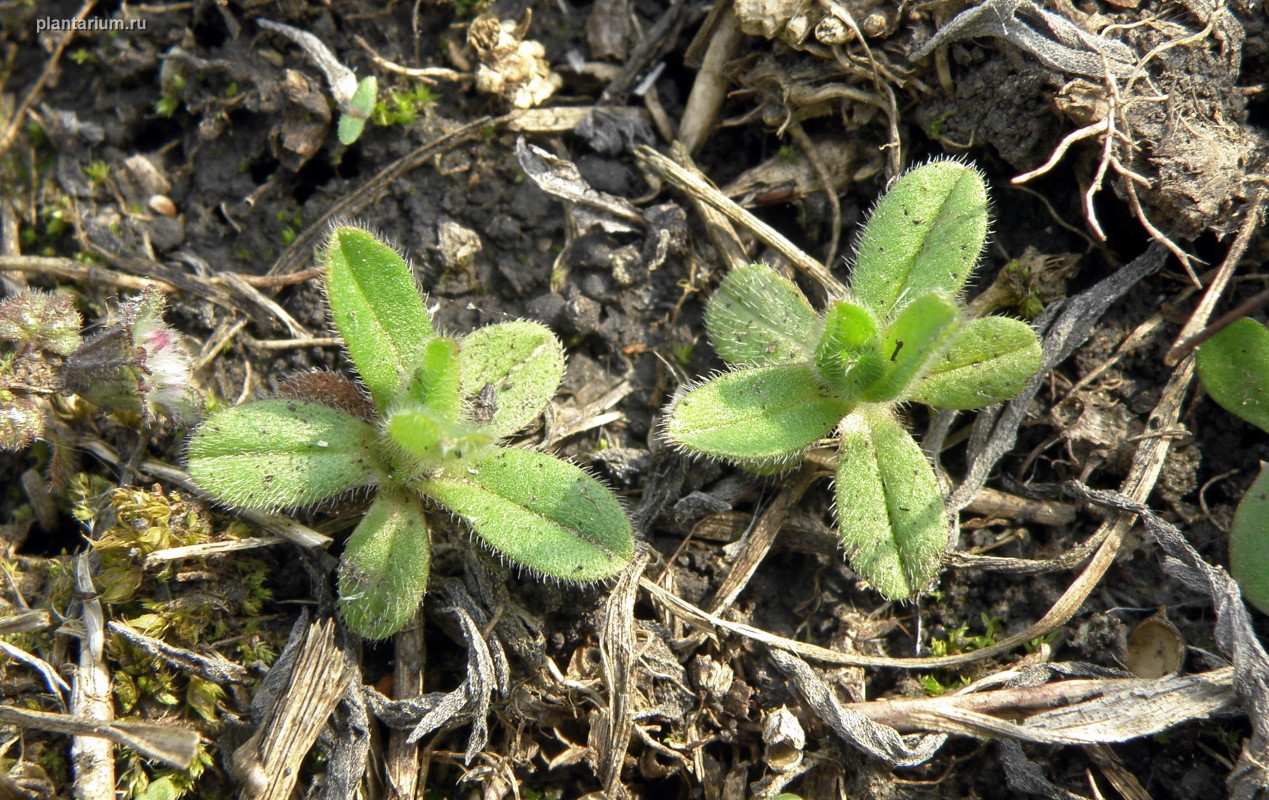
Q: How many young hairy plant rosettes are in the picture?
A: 2